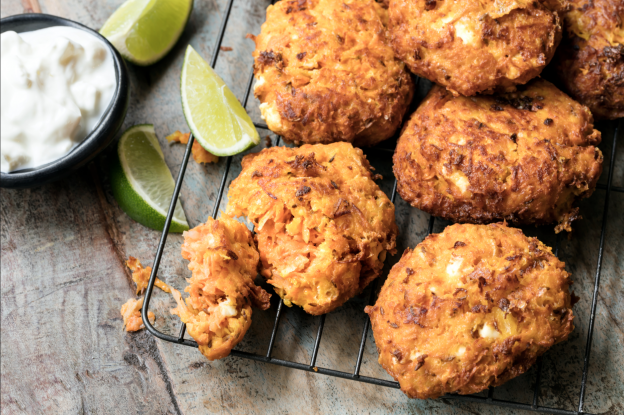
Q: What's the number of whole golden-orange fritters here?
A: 5